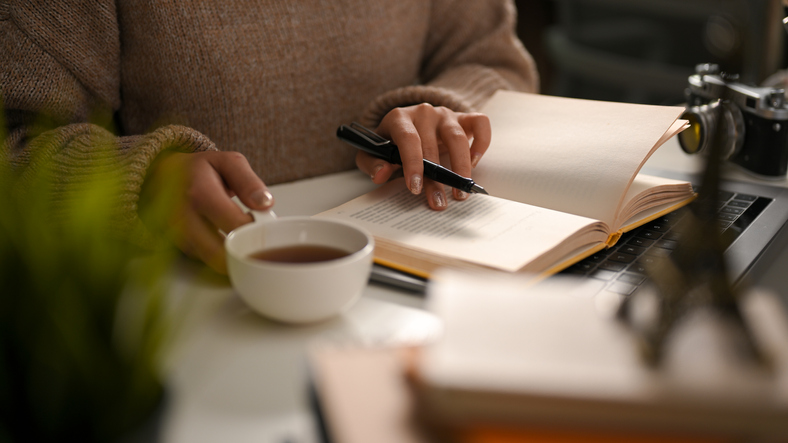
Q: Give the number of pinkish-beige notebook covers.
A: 1